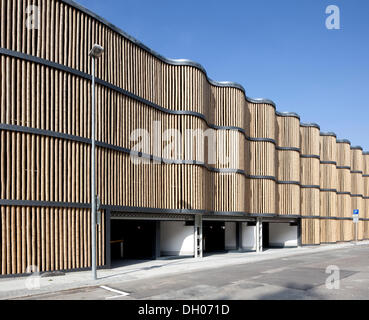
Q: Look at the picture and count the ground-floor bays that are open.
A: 3